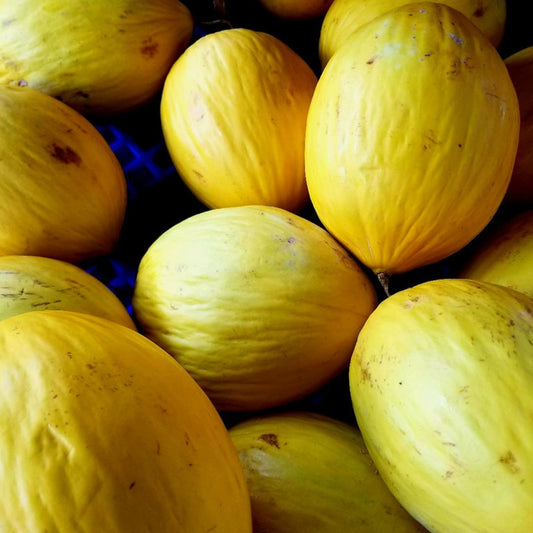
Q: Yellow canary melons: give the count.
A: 13